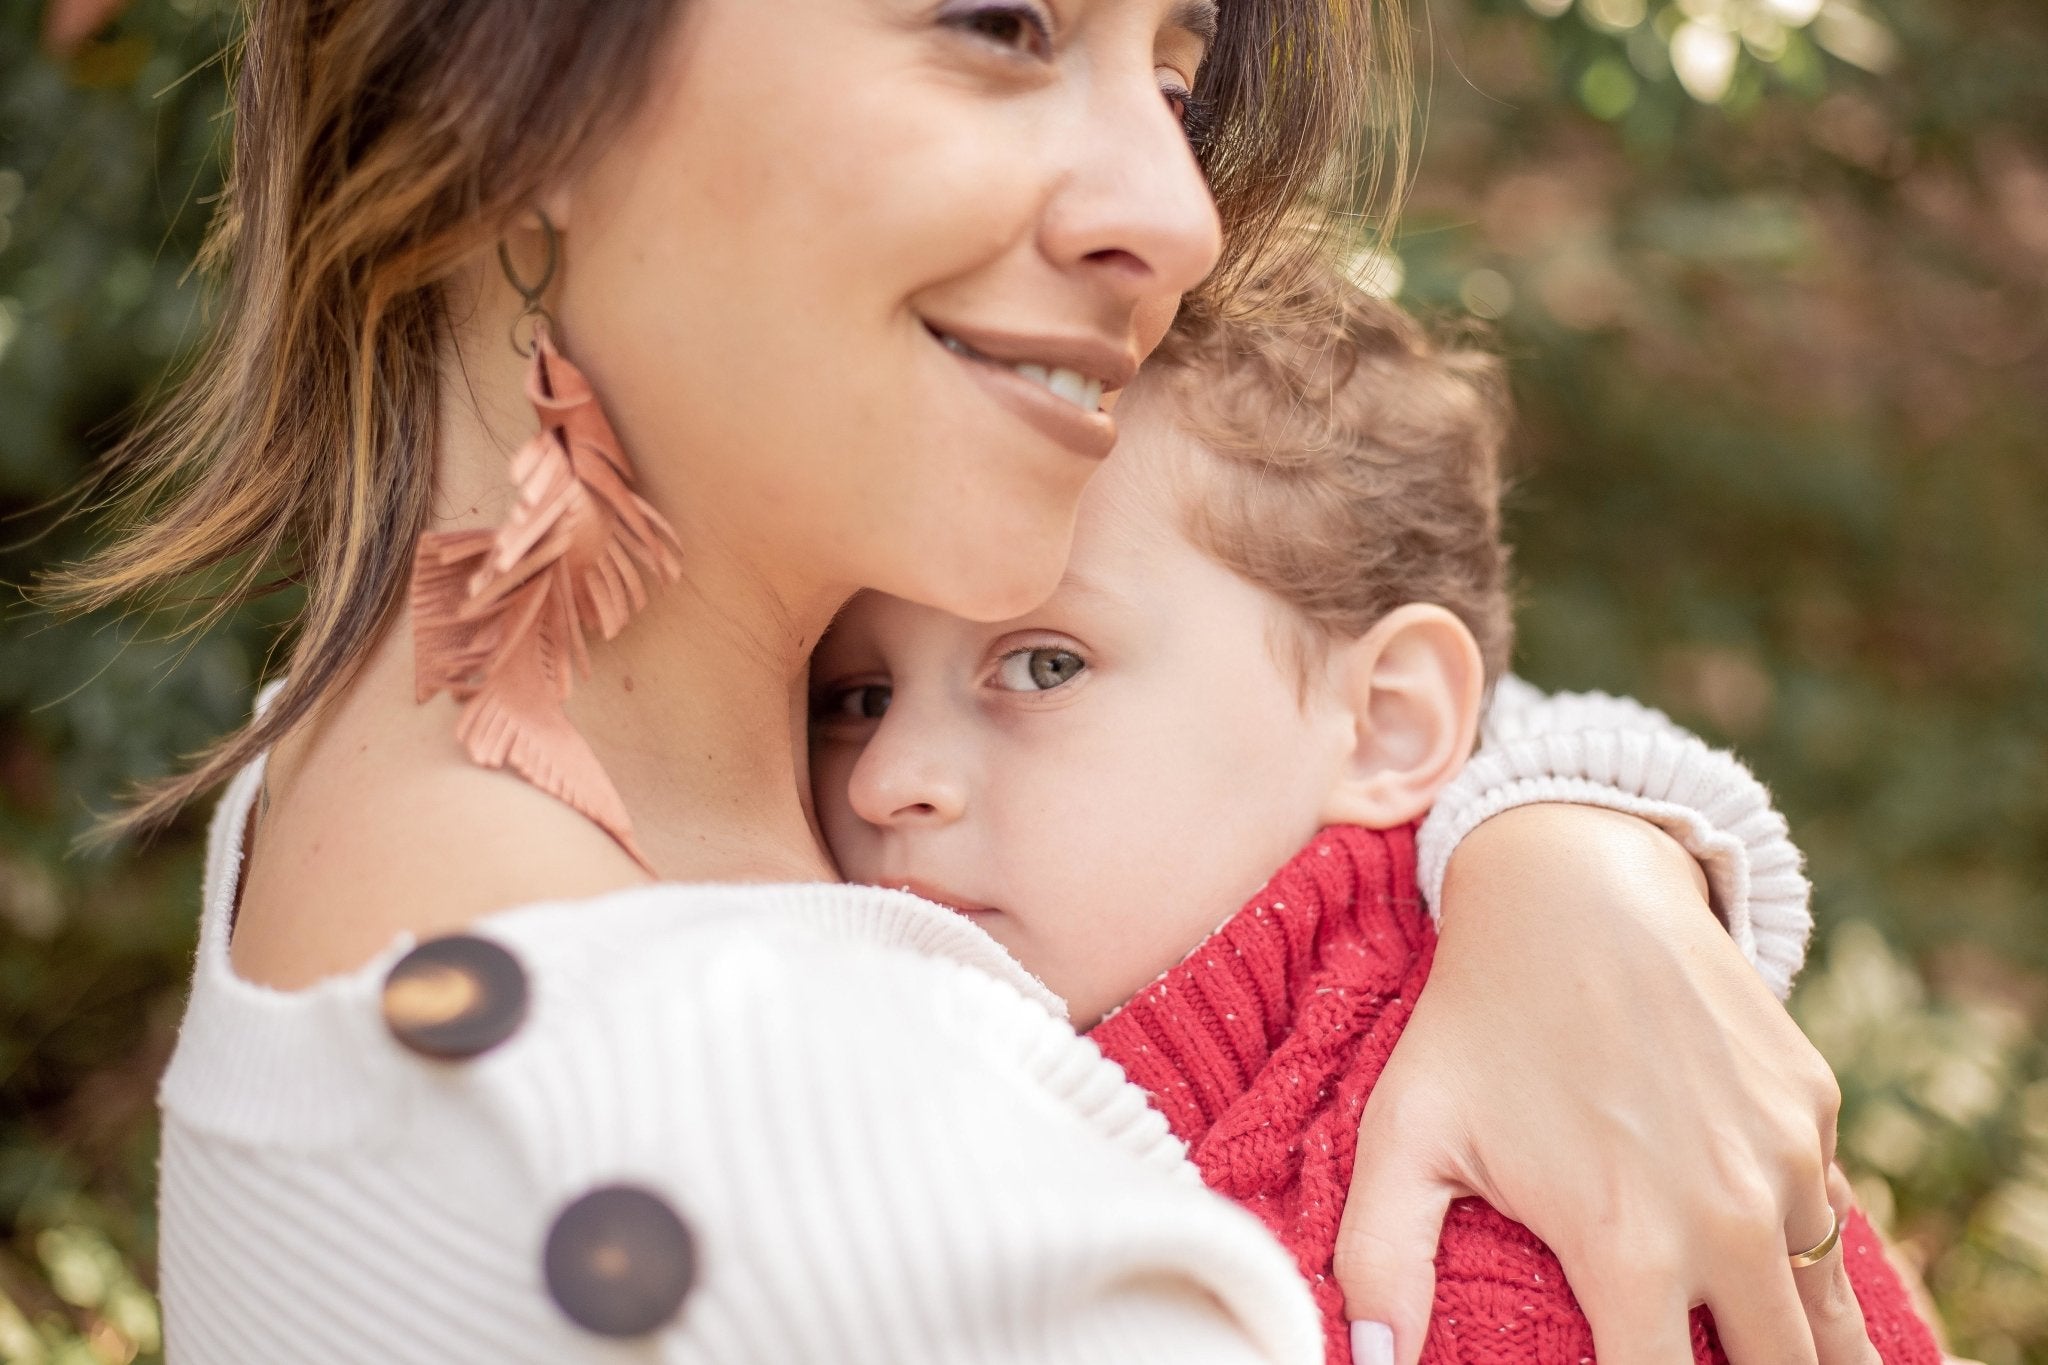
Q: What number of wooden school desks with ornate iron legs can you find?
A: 0